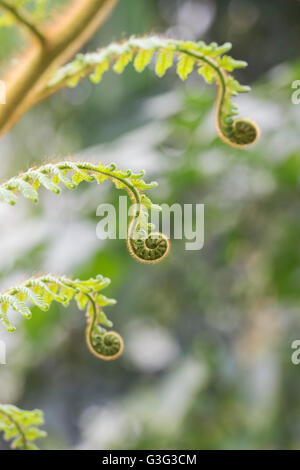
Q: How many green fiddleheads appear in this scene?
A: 3